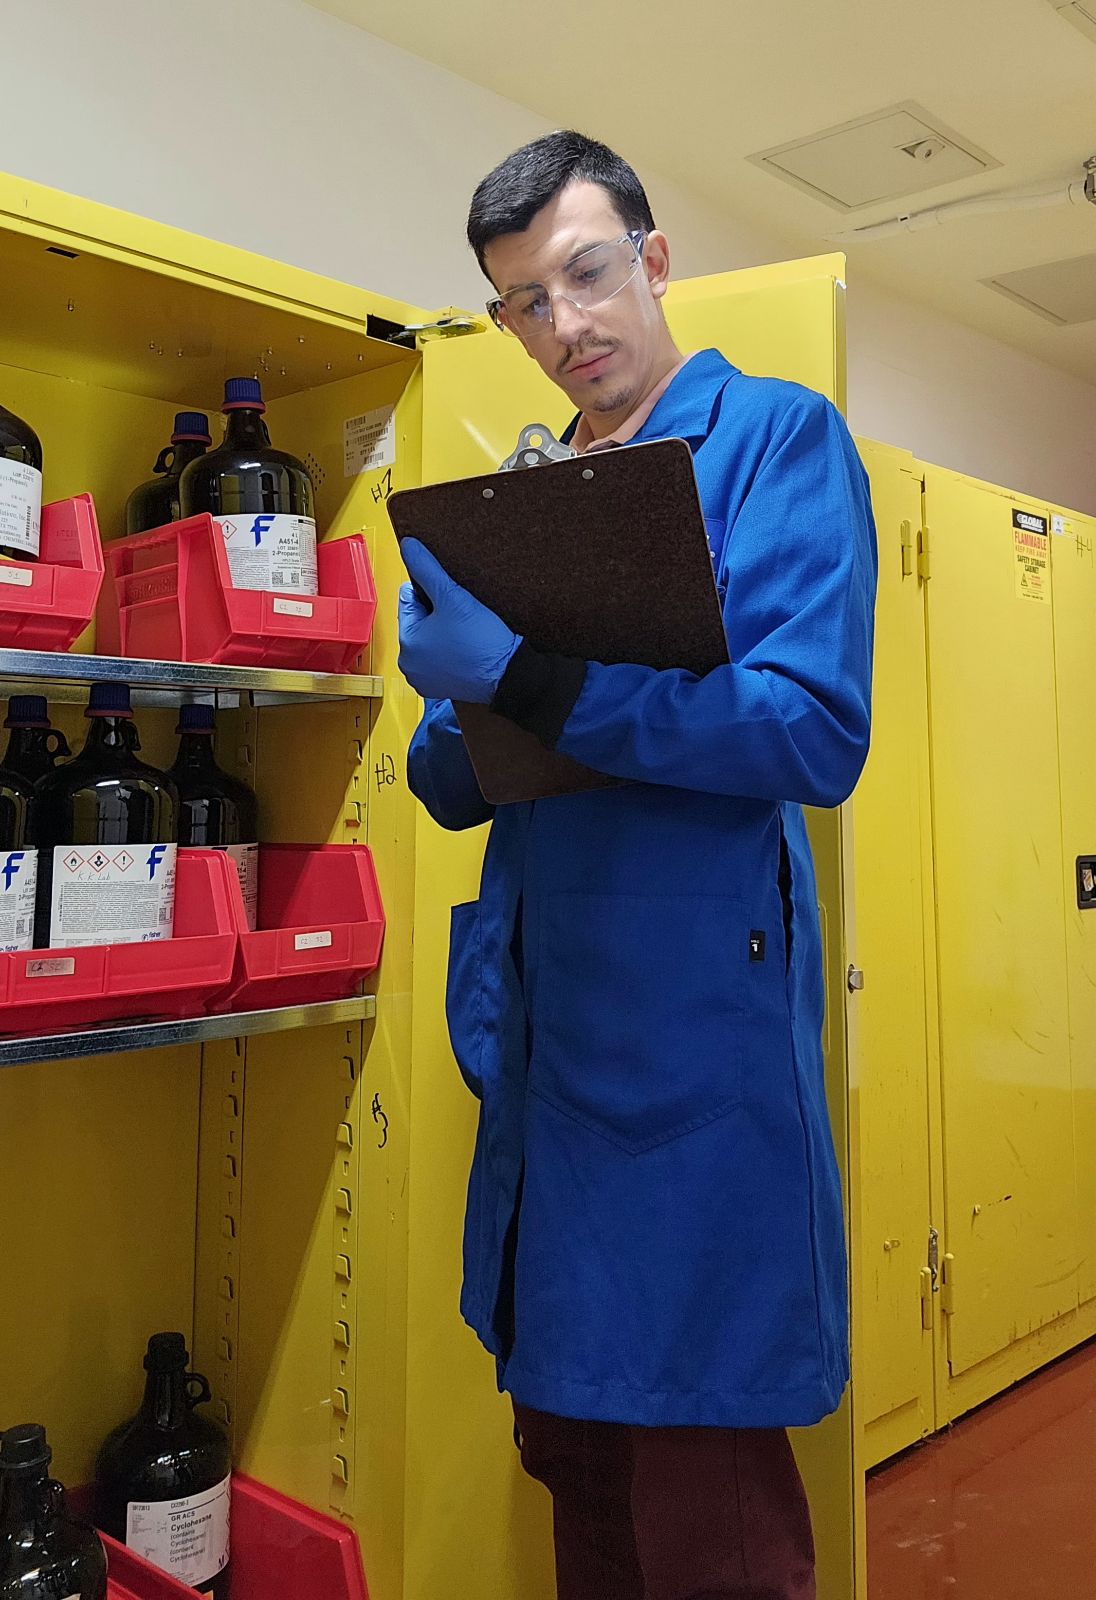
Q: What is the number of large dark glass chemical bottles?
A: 9